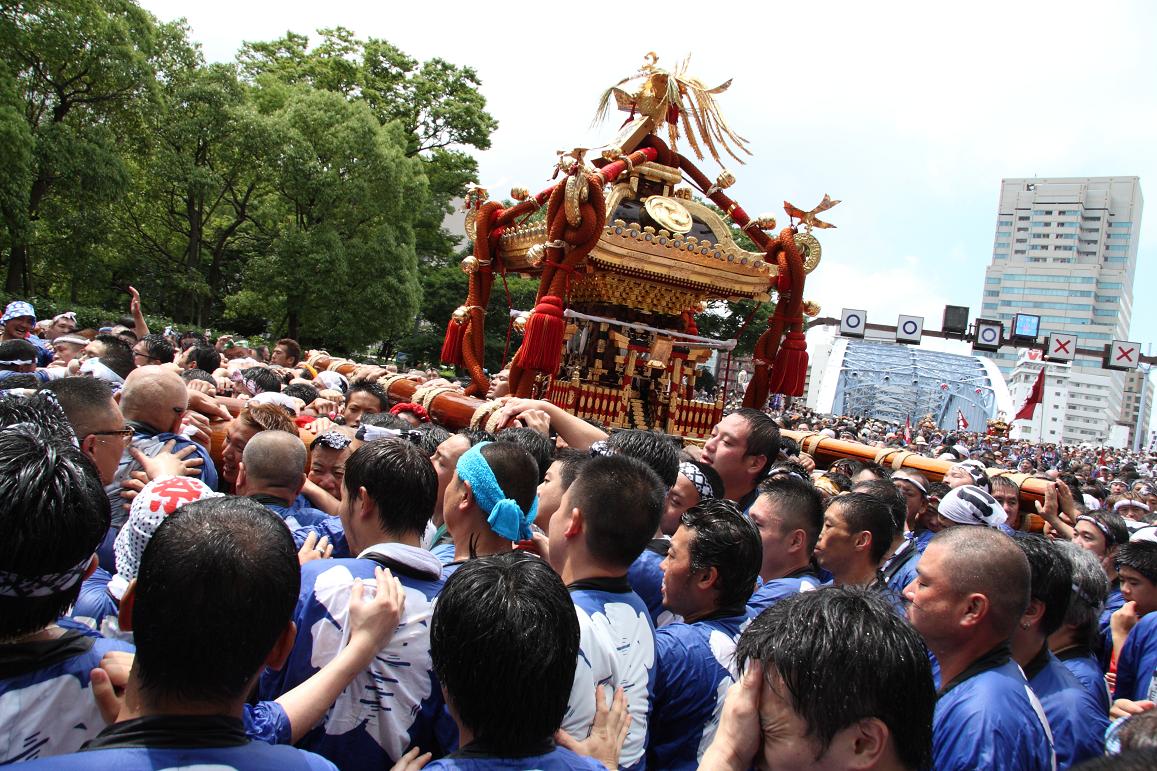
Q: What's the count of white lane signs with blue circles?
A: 3